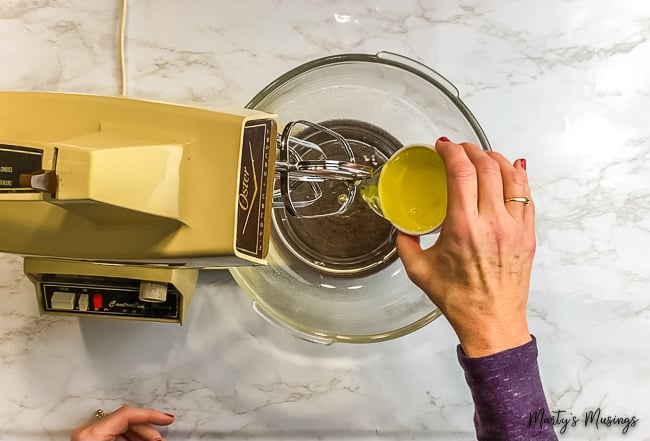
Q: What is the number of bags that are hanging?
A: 0